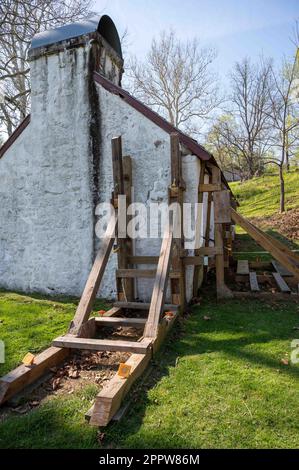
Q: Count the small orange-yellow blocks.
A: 2